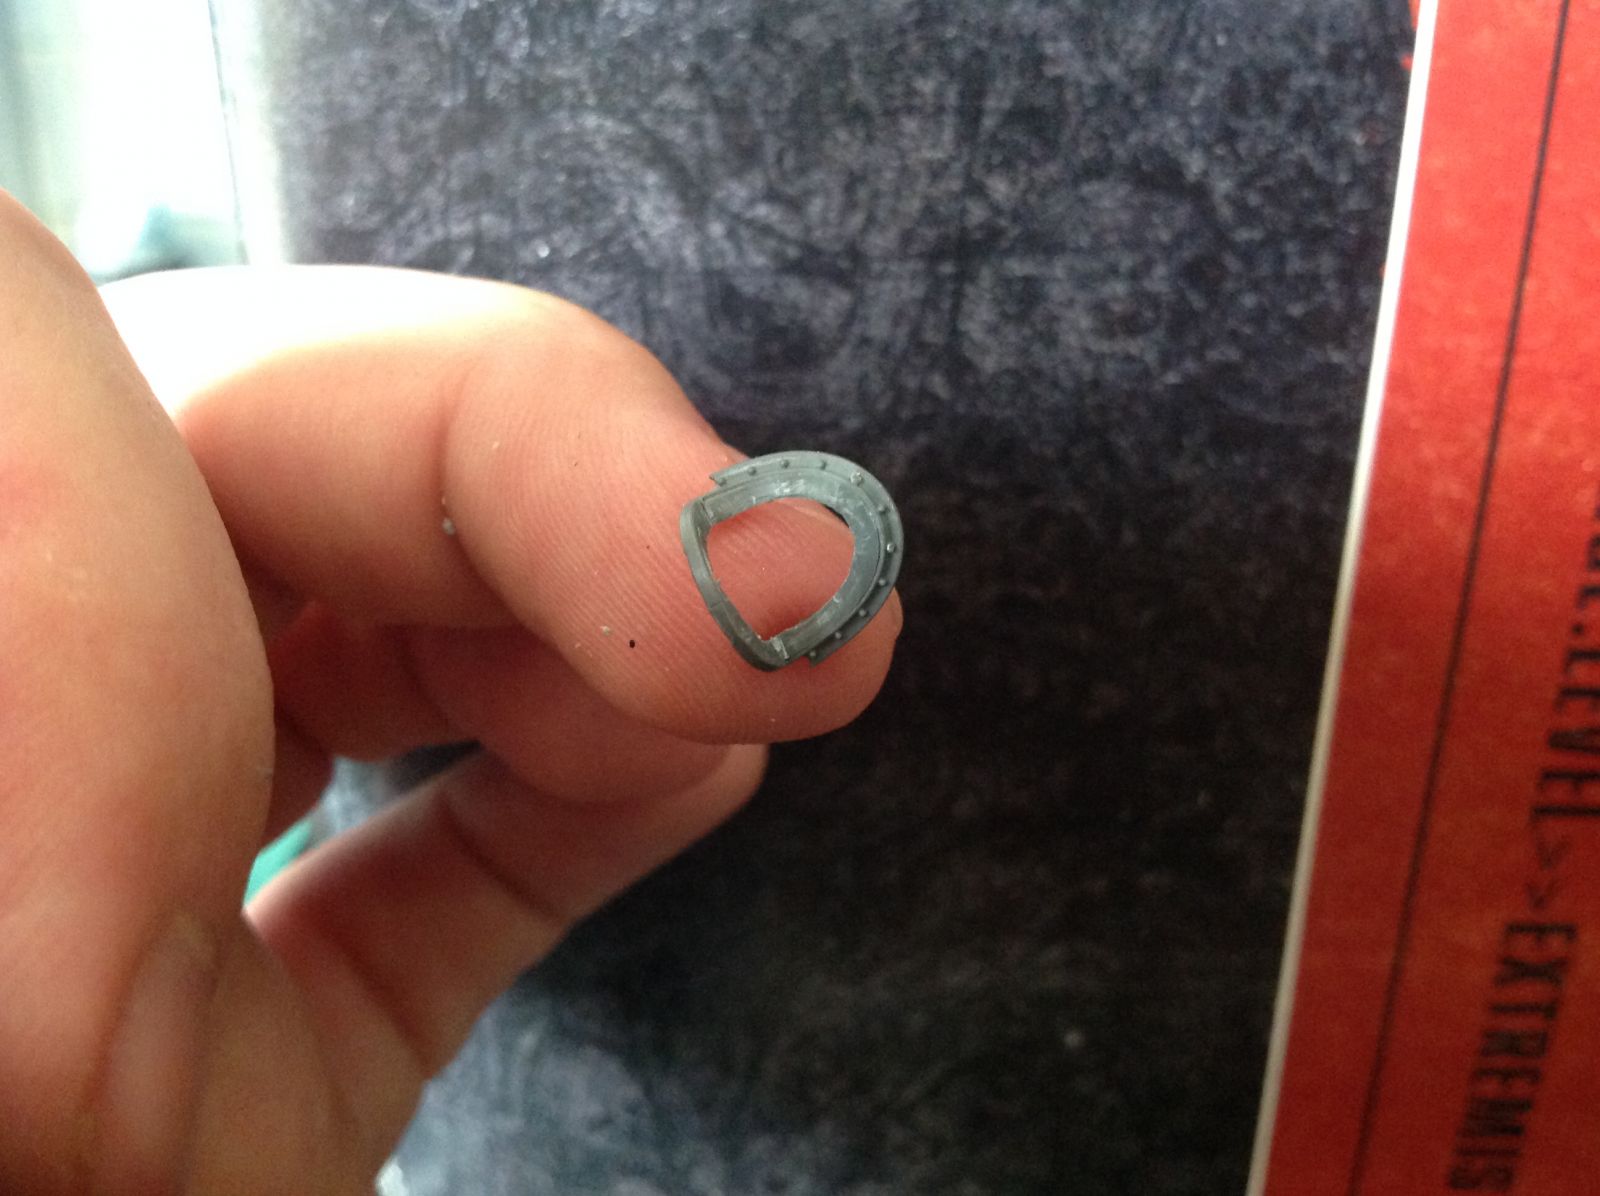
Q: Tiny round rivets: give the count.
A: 11